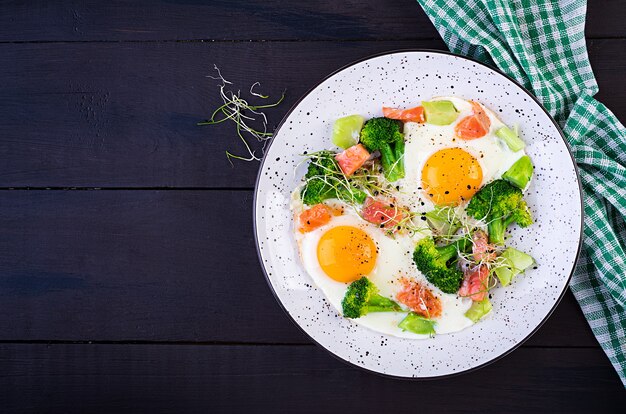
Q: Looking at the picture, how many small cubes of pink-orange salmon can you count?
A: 8